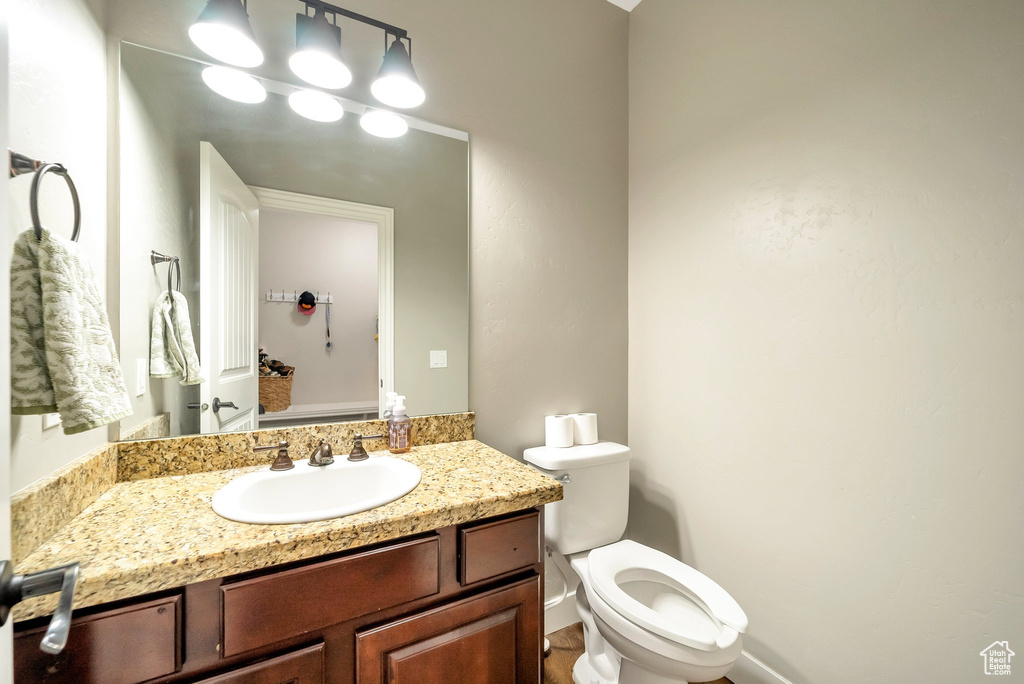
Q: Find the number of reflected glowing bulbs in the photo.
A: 3